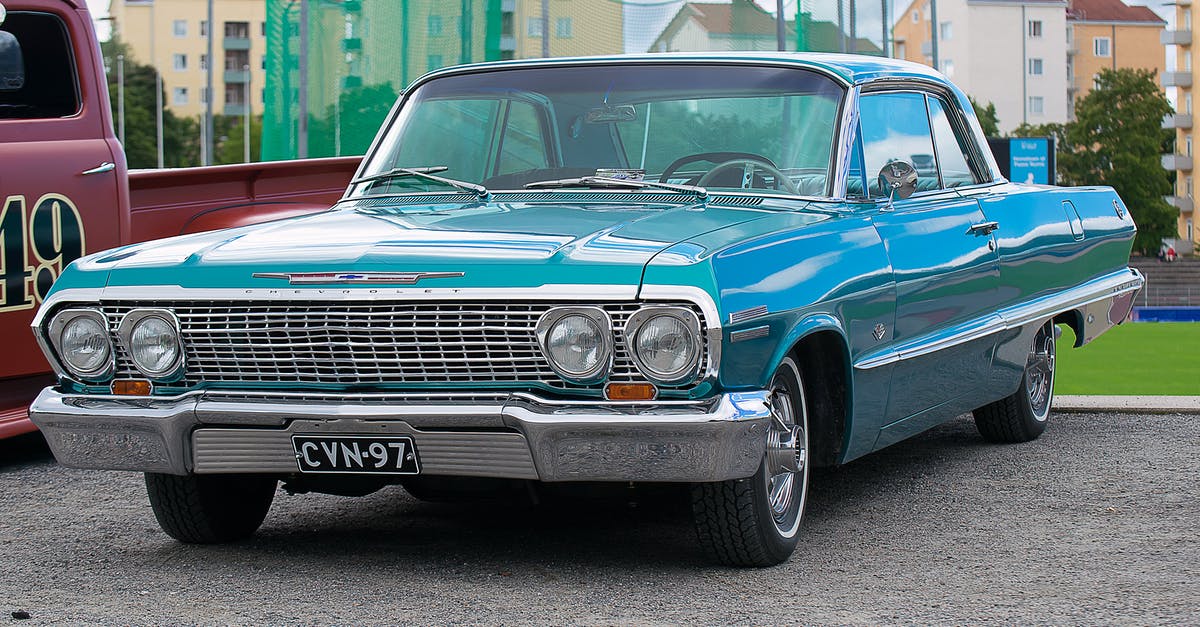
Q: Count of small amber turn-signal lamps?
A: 2